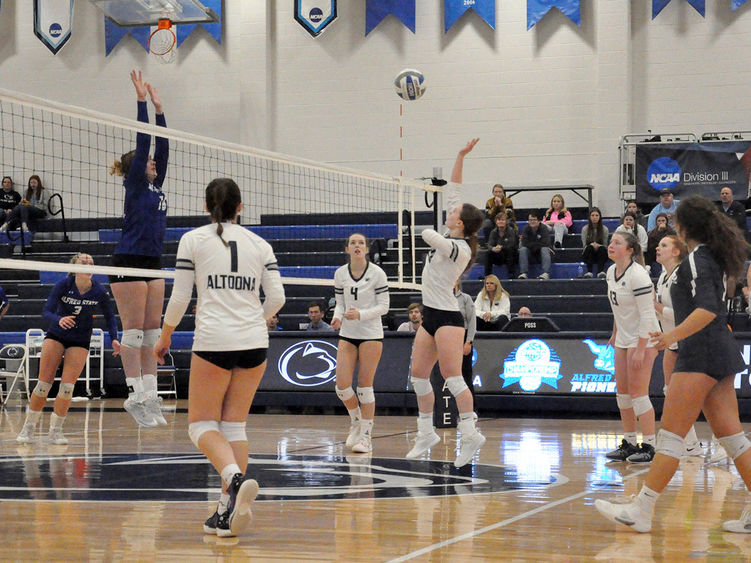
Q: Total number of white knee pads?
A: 14